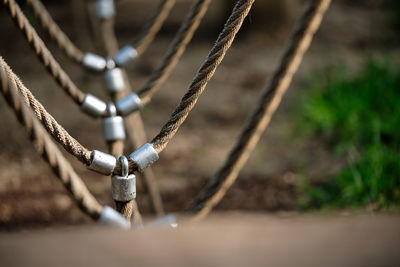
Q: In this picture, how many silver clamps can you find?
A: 12